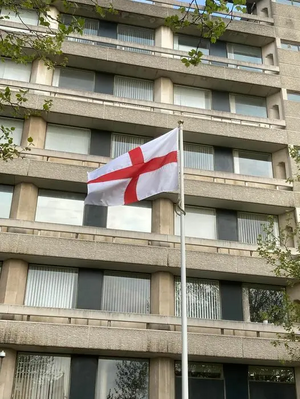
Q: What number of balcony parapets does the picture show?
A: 6